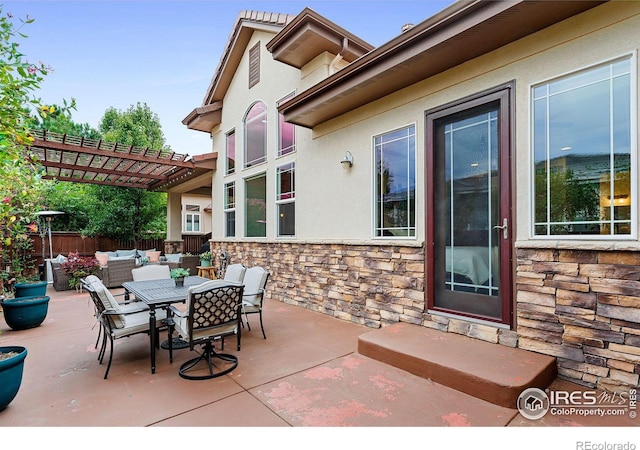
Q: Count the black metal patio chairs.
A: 6